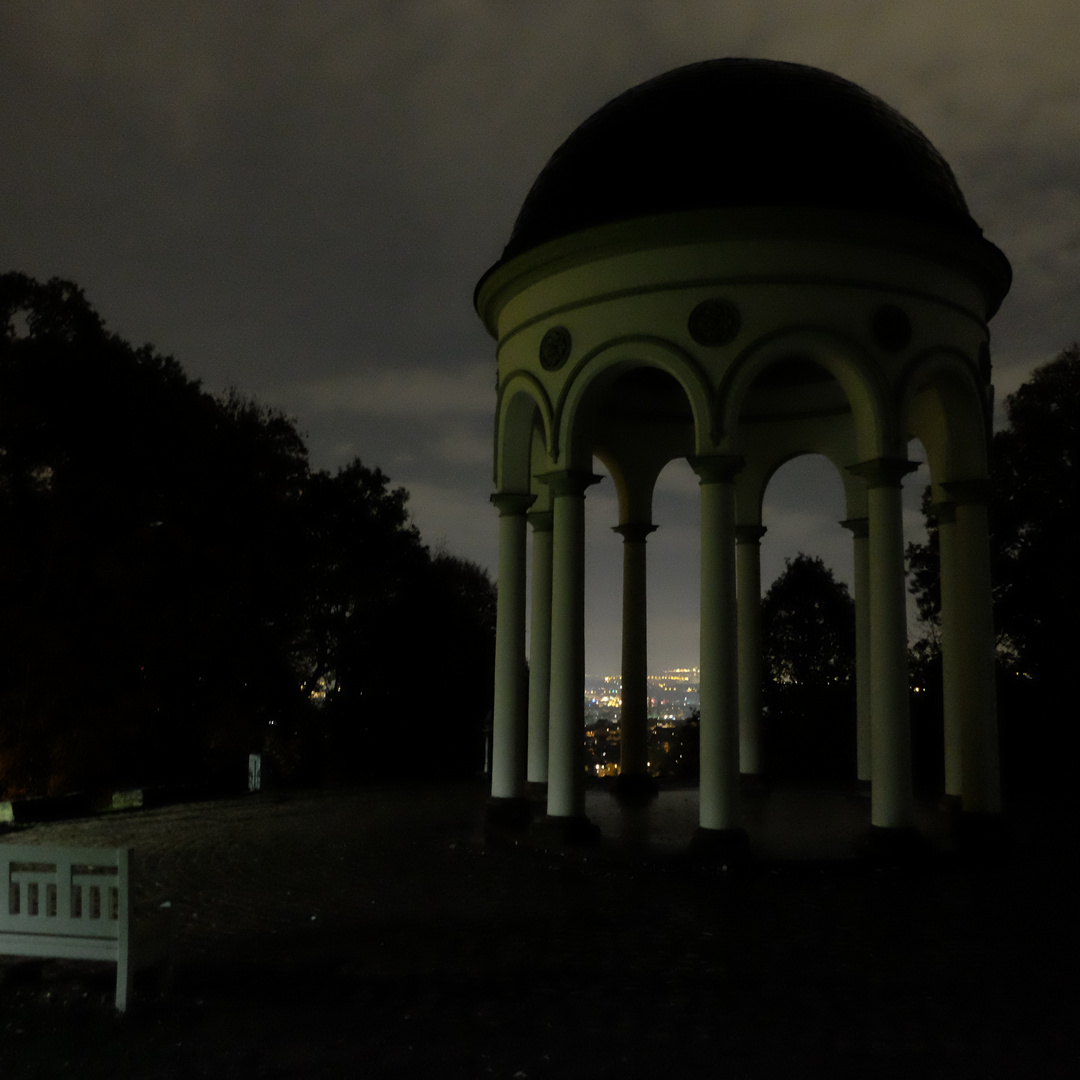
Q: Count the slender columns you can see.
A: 10